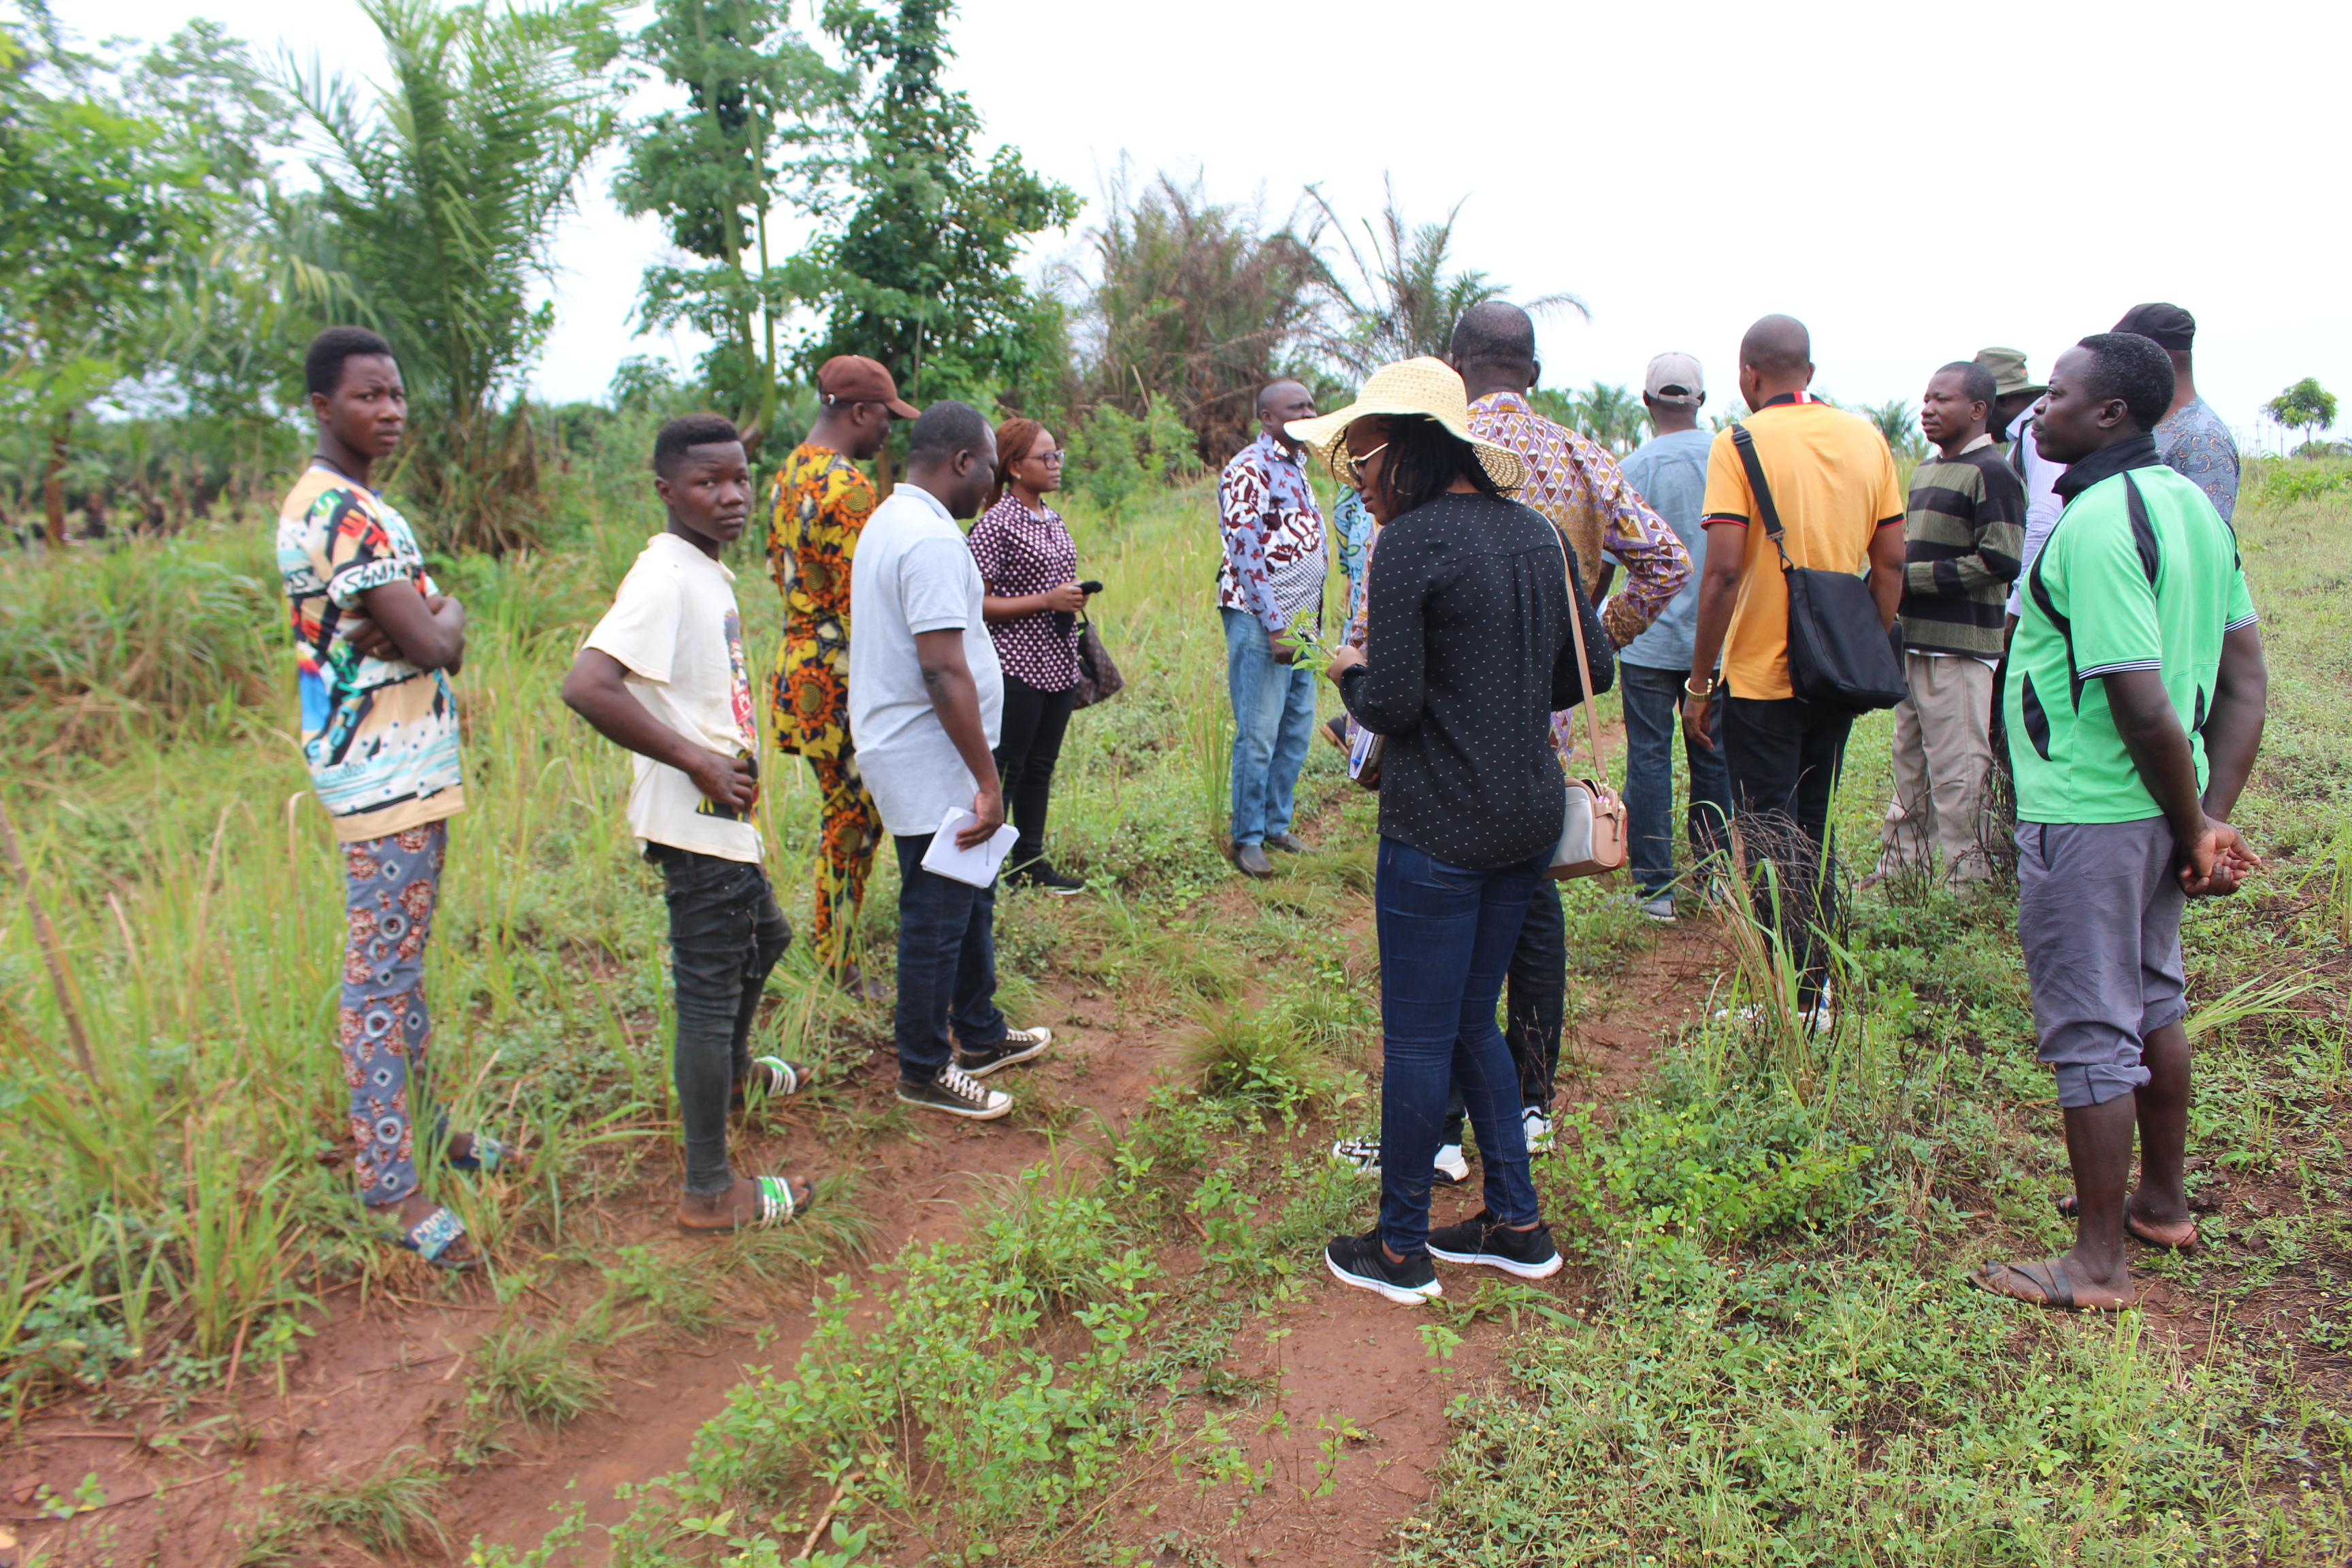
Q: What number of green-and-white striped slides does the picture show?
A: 2